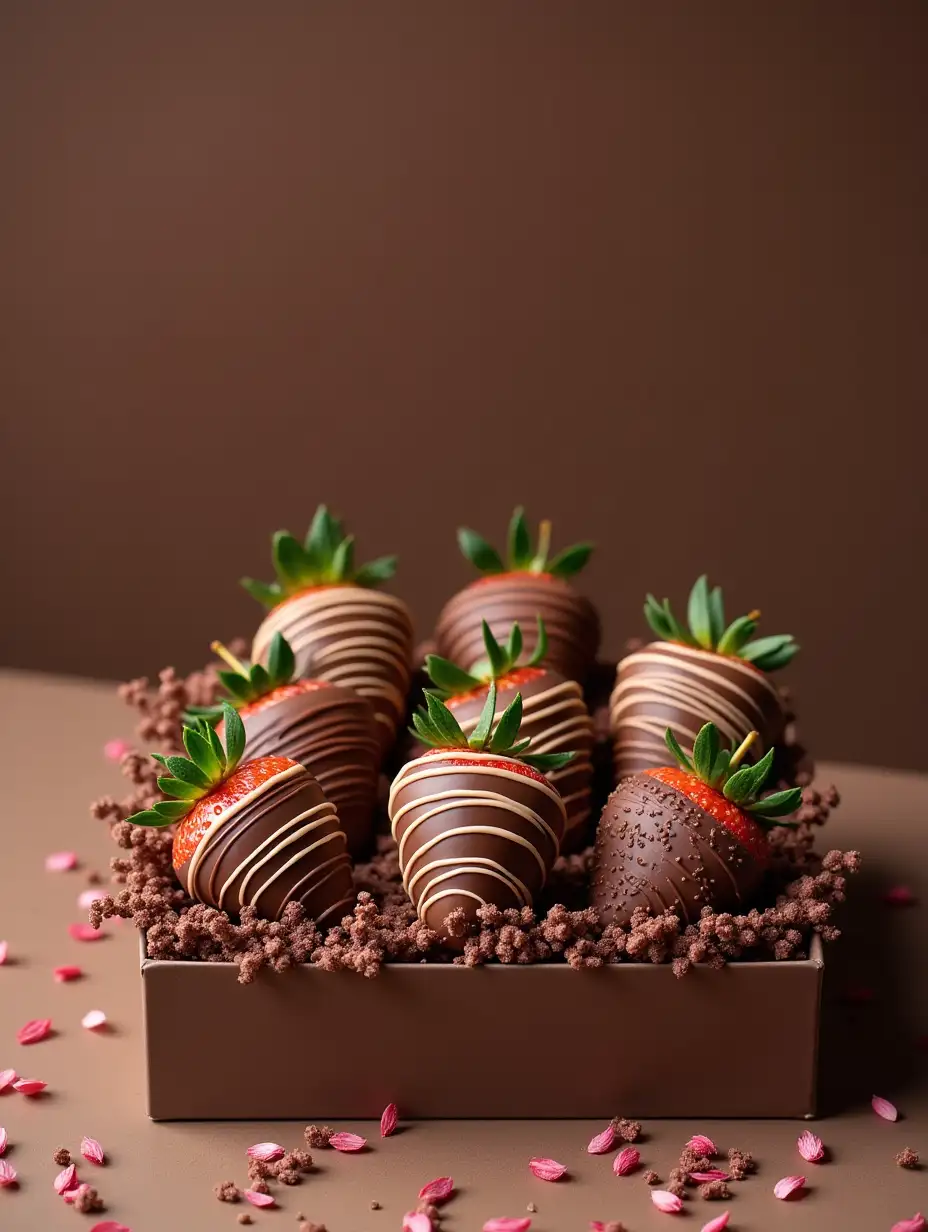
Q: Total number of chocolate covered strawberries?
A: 8